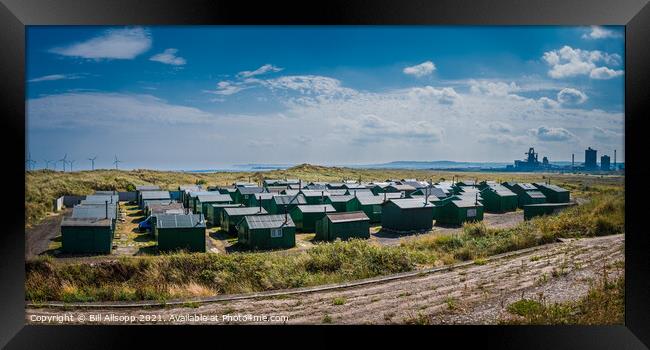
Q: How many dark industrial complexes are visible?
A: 1